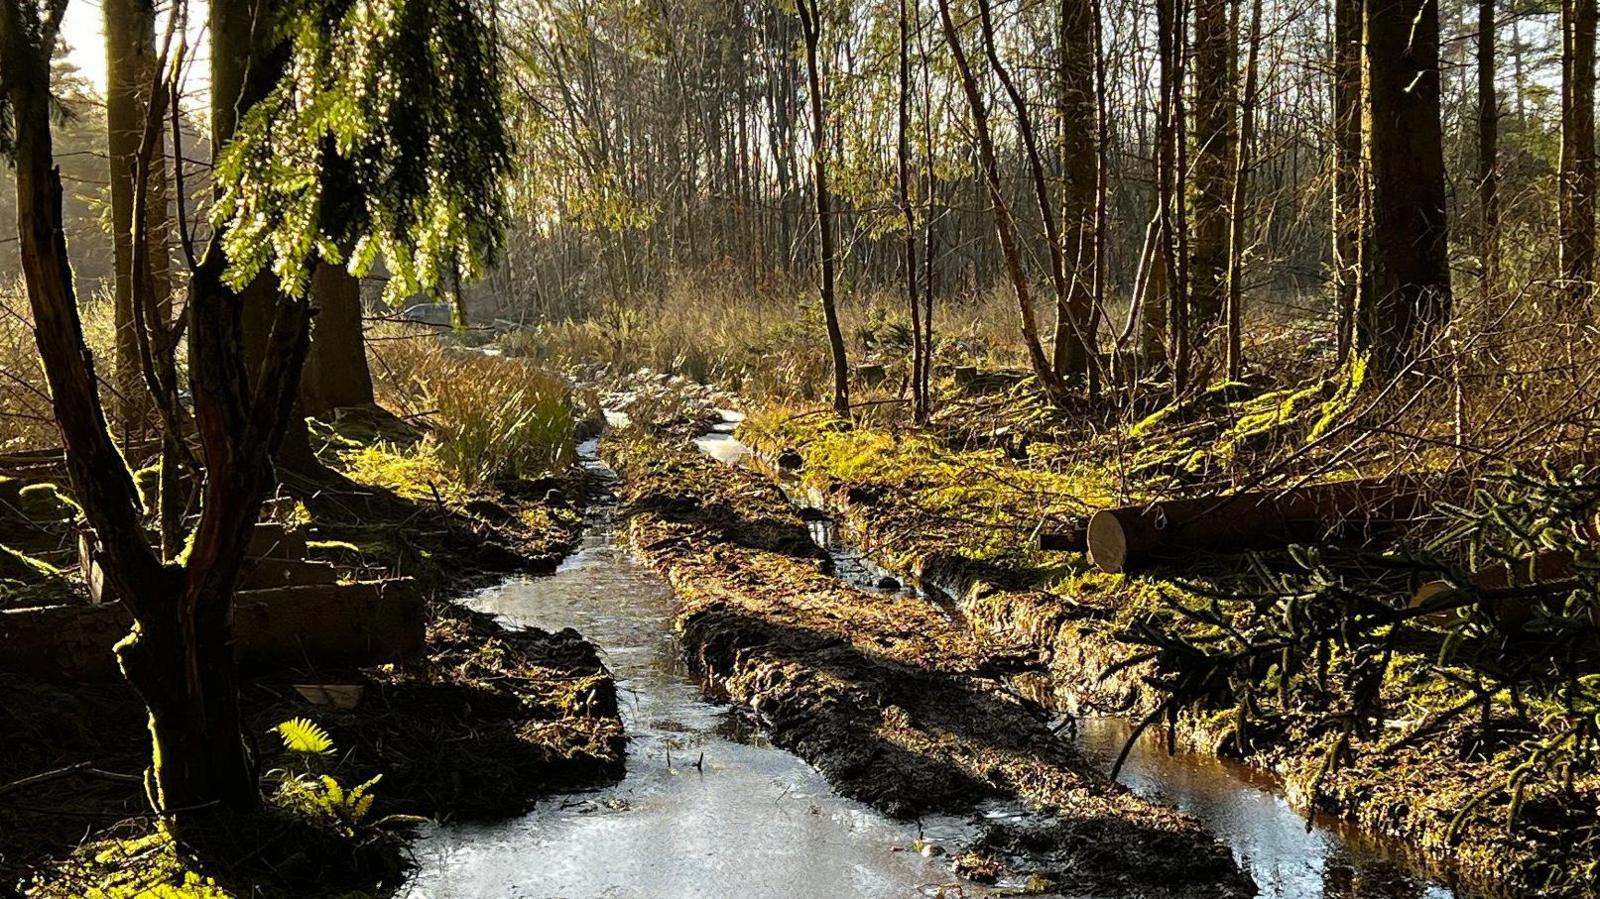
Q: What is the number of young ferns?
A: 2